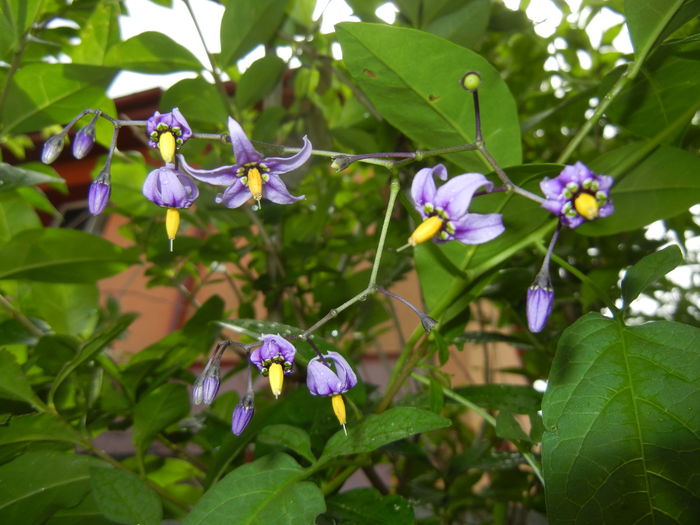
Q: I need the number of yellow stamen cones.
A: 7